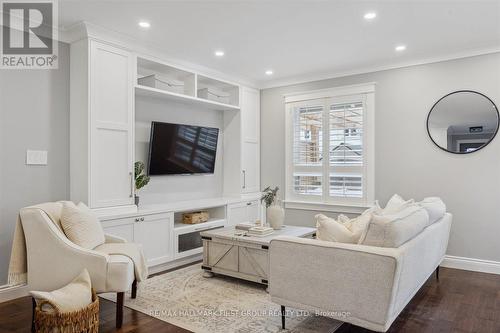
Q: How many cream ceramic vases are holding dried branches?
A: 1